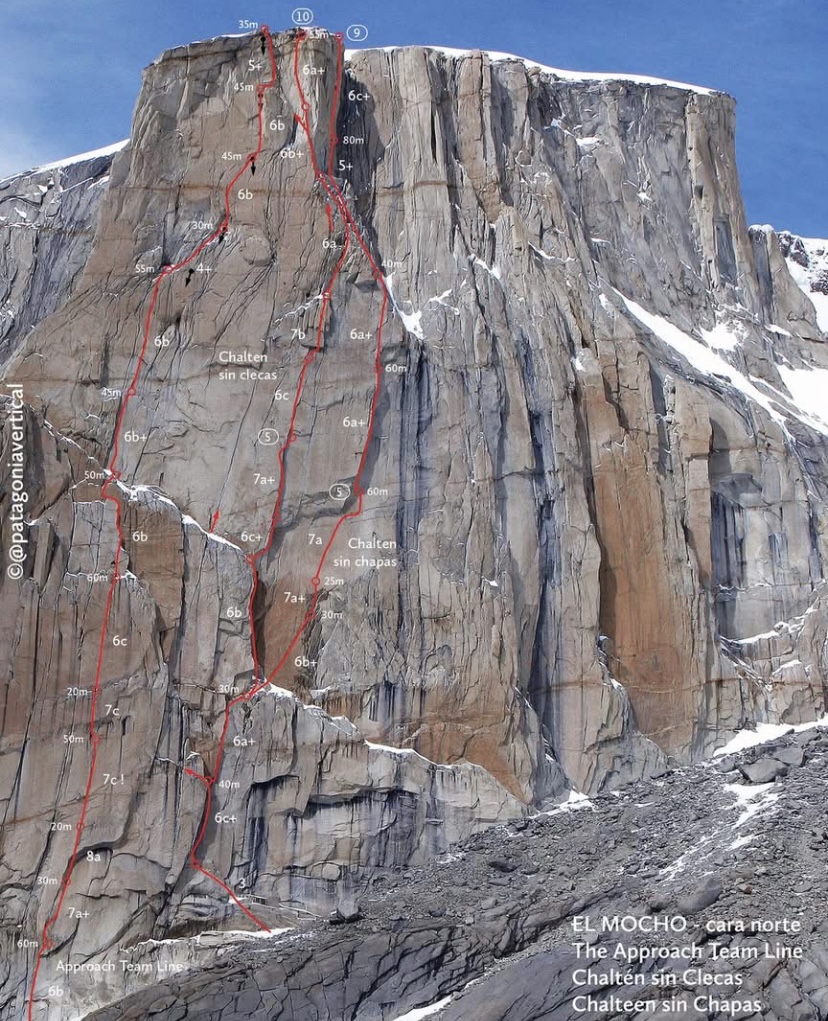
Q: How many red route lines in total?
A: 3